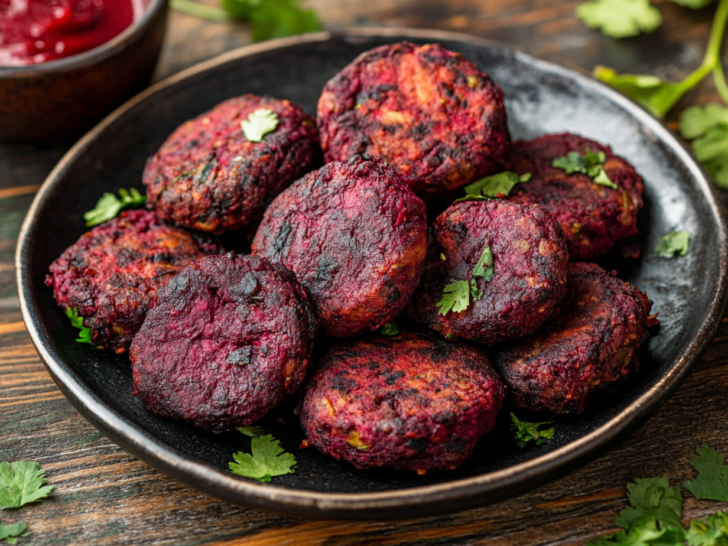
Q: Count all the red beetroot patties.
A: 9